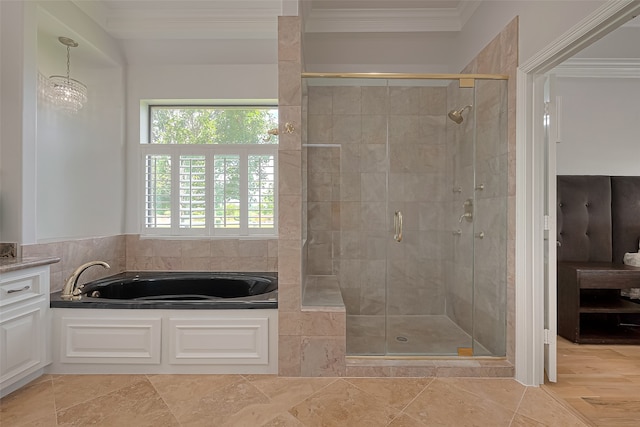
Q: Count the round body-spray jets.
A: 4